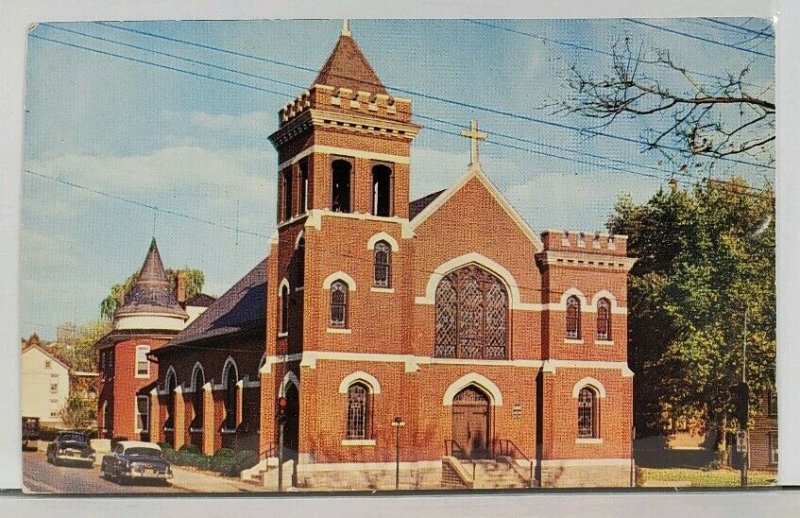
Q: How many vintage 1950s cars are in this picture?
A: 2